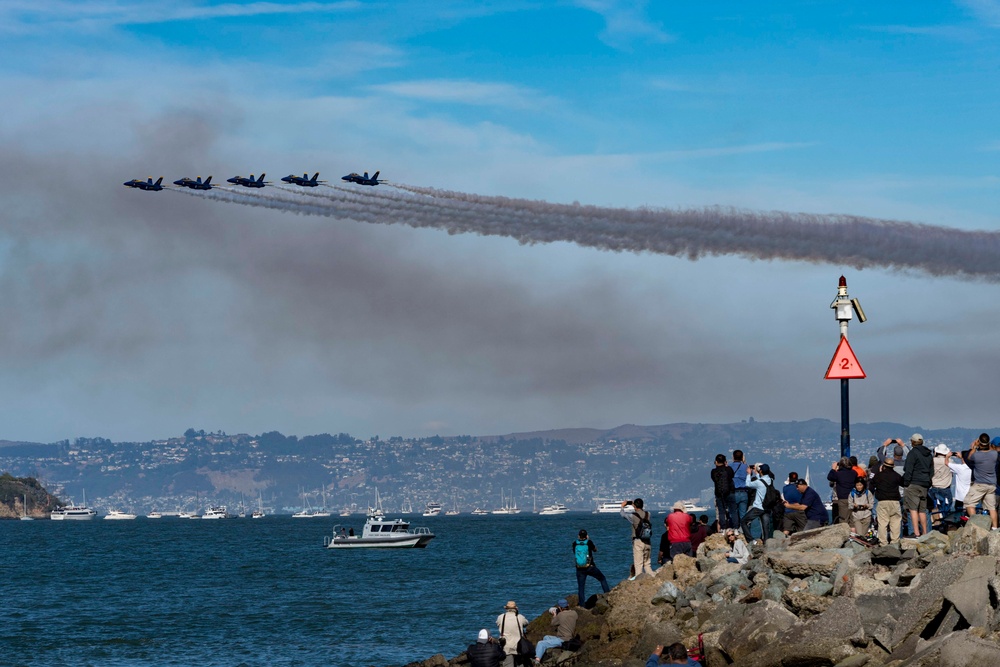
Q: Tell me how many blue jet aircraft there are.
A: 5